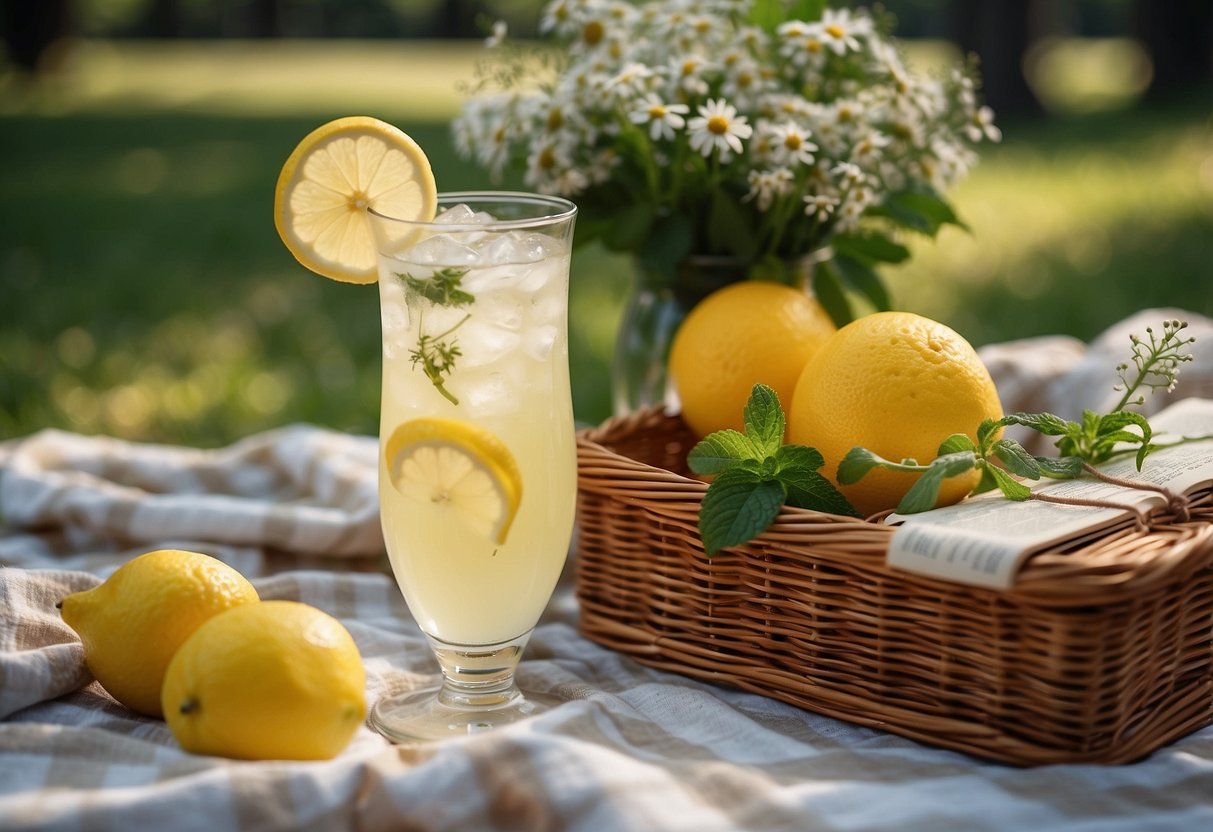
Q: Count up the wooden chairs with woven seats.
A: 0